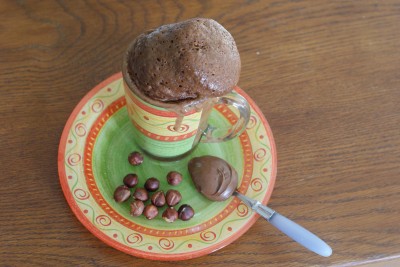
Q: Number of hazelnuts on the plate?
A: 12